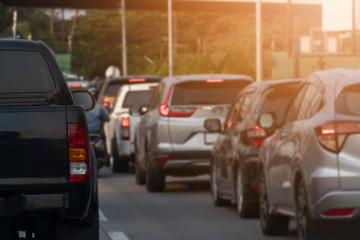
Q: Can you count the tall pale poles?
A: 3